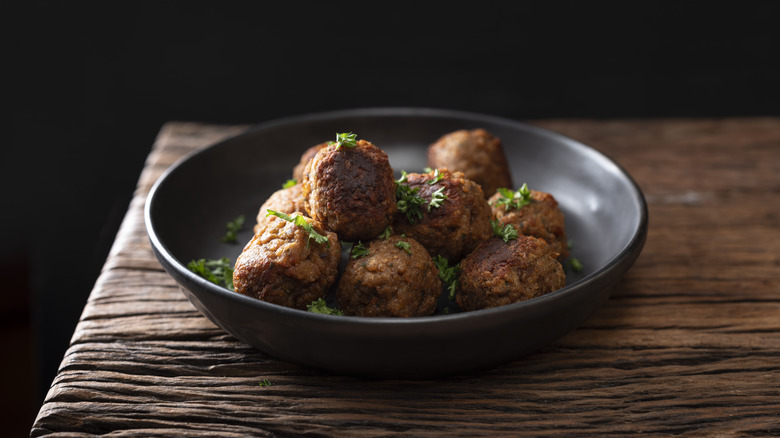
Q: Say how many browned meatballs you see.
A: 9